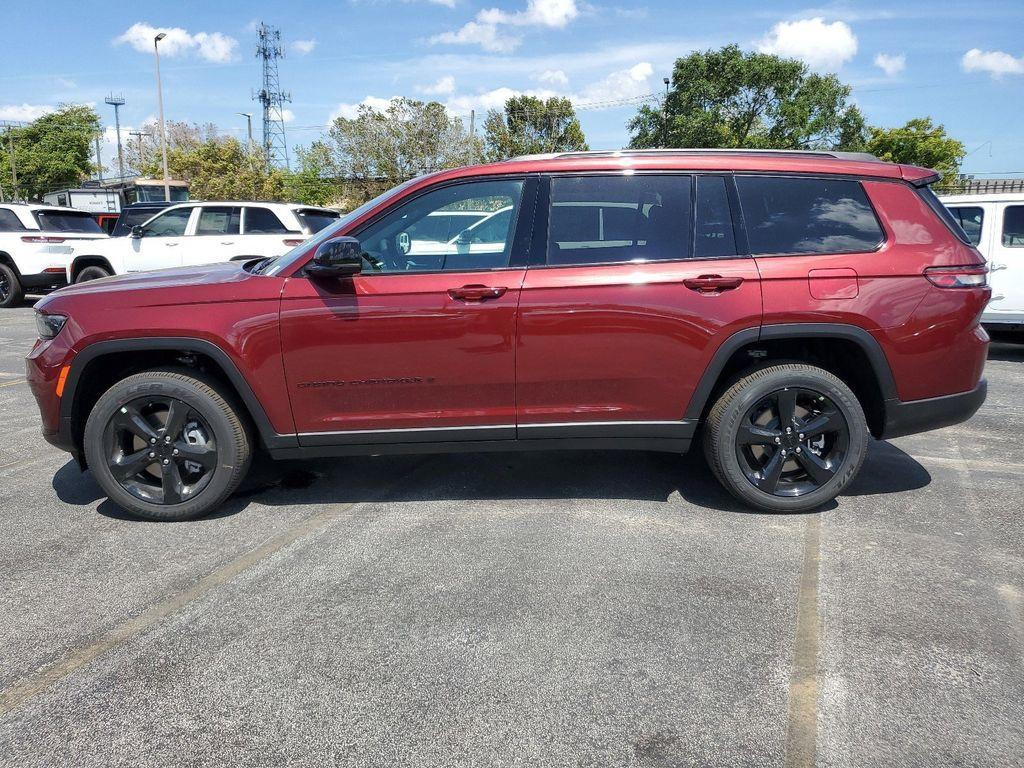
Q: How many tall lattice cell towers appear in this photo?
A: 1